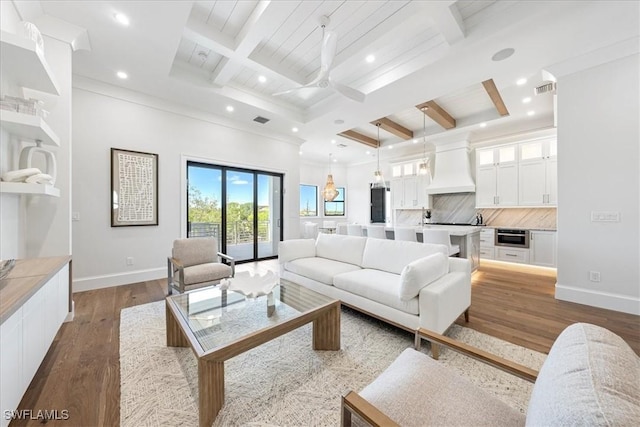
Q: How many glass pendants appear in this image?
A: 2